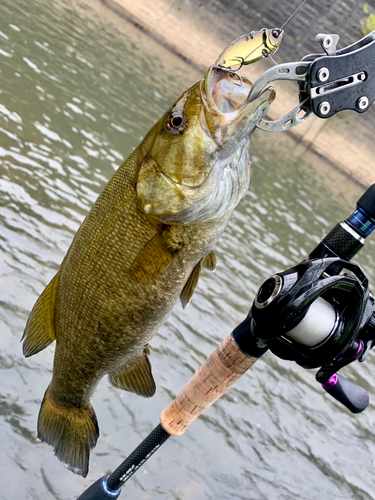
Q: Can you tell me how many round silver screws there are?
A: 4